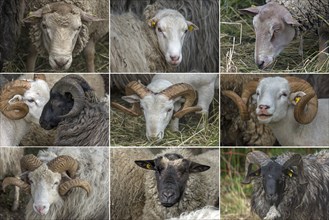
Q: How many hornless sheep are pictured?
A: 4